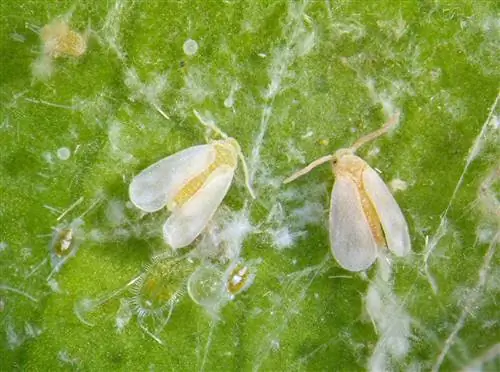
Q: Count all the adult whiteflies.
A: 2